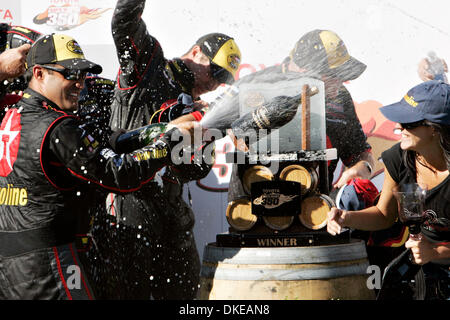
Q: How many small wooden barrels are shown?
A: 5